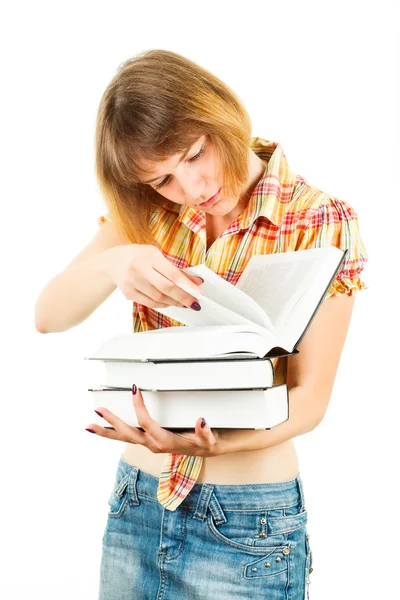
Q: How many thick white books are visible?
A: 3